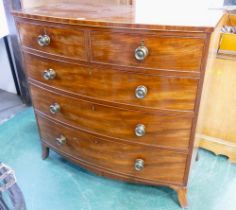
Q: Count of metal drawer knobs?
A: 8